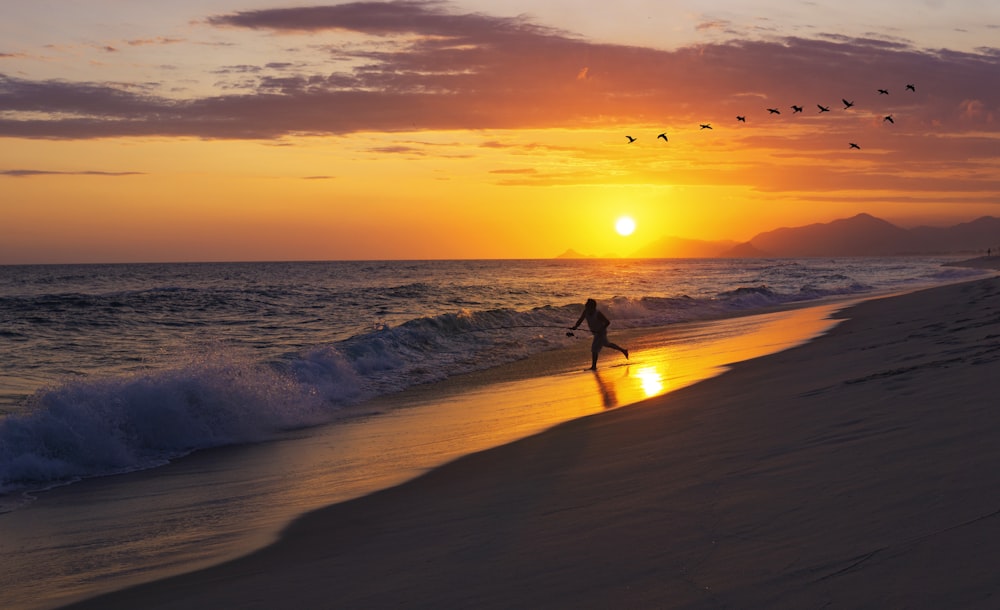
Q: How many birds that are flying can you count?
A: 12